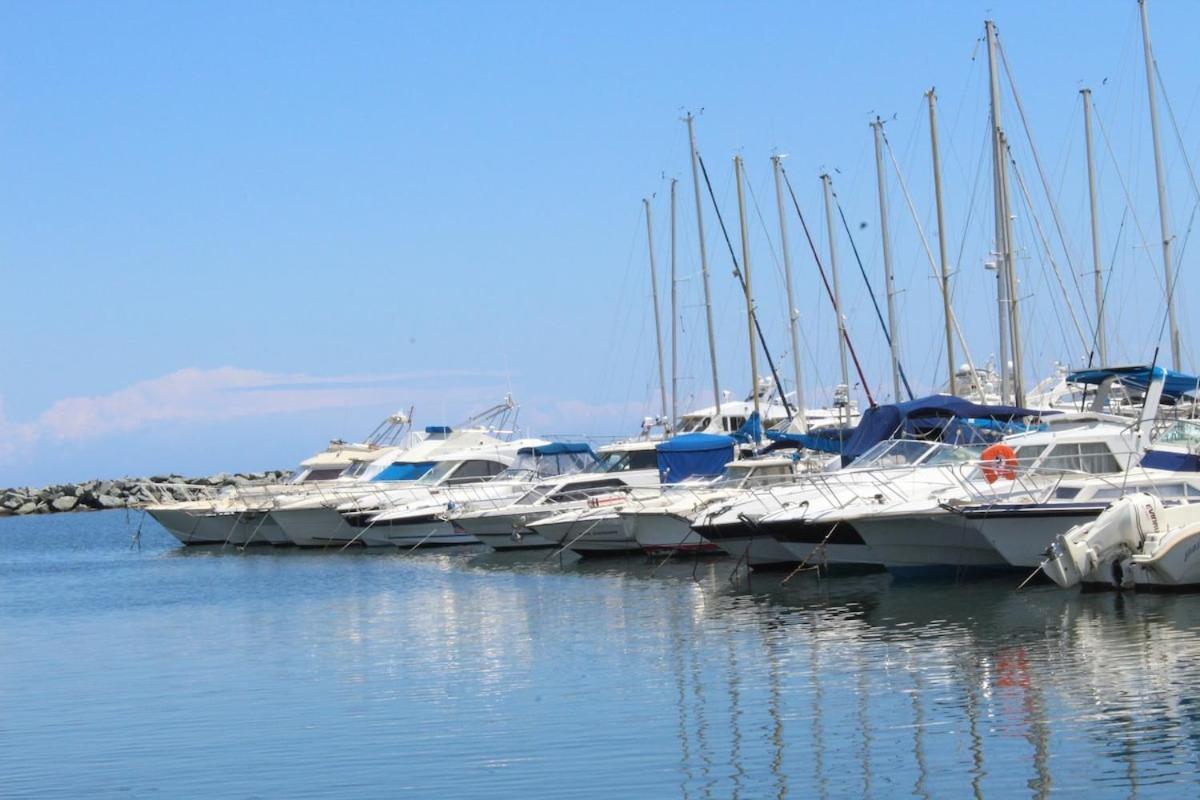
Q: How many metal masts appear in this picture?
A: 12